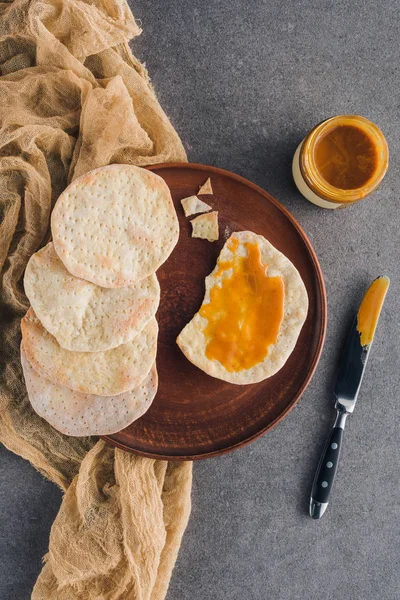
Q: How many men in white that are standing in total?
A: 0